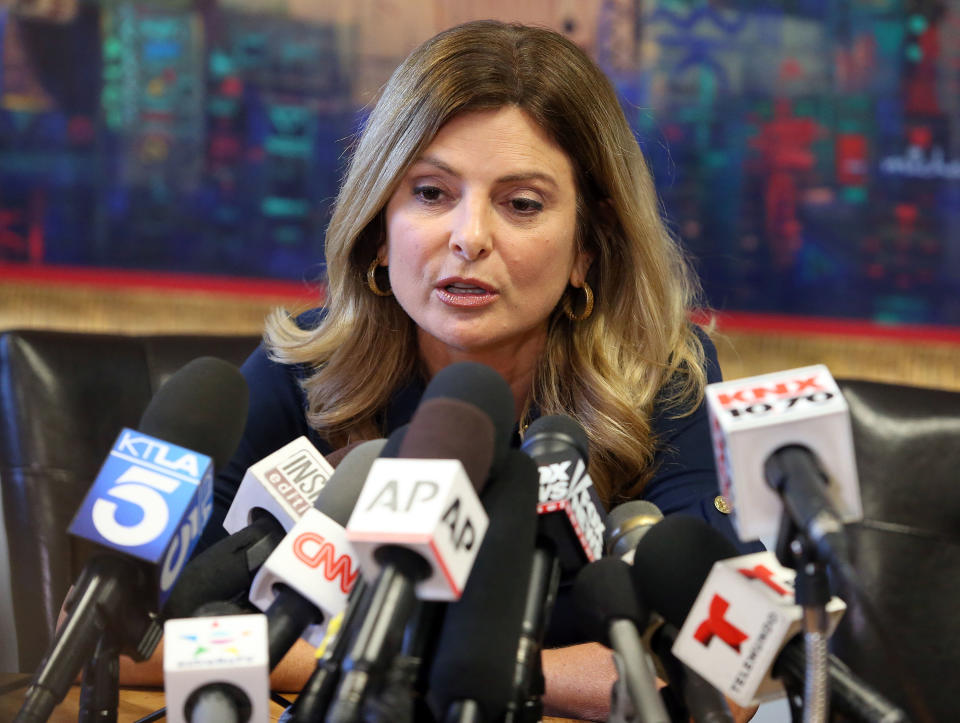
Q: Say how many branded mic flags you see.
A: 8